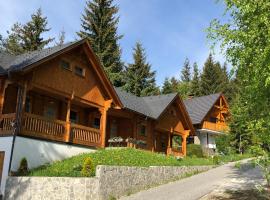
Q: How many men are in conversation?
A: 0